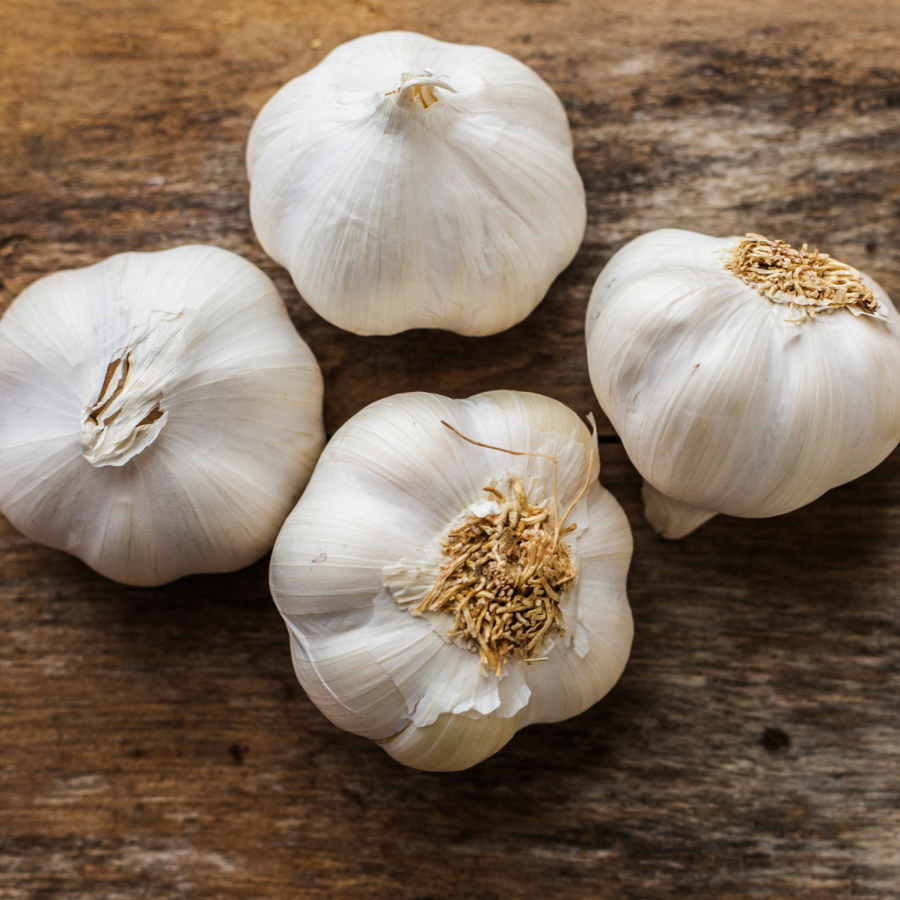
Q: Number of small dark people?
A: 0